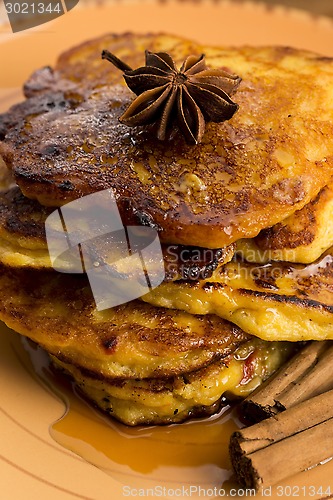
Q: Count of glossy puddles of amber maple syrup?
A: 1